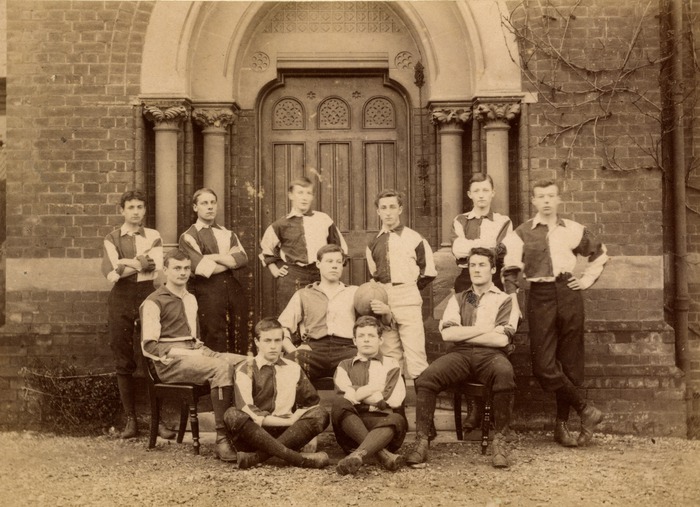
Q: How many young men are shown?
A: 11